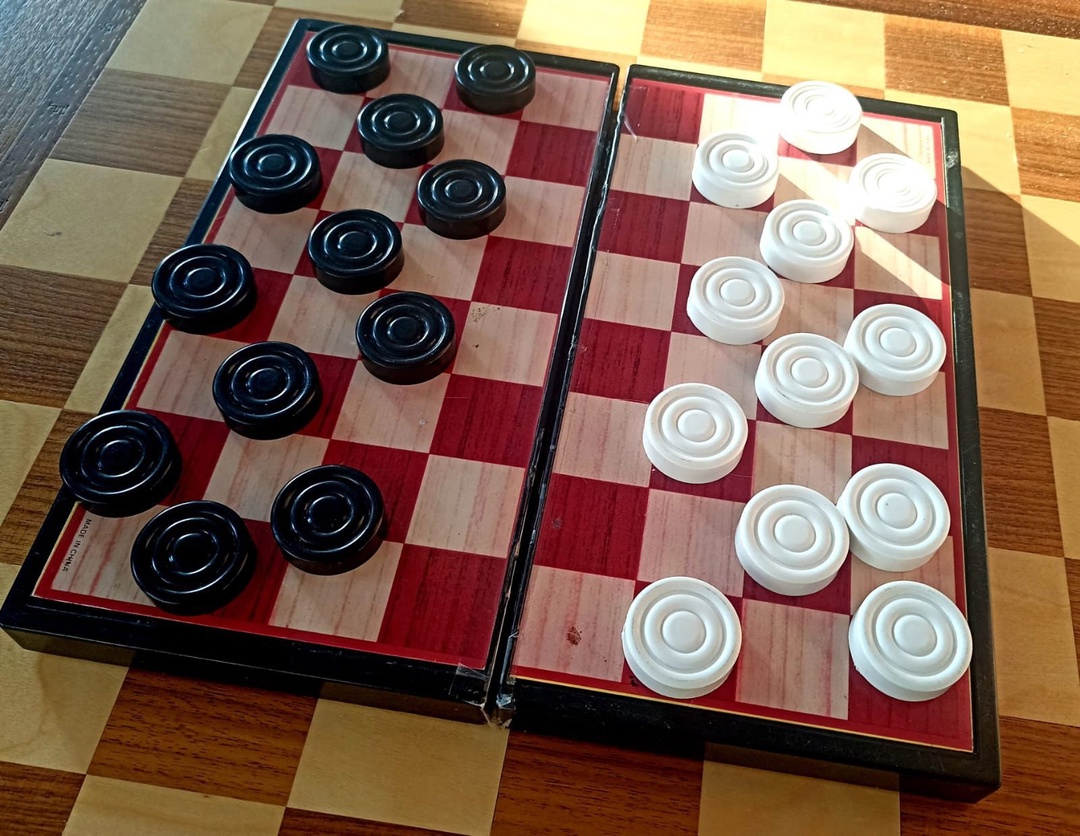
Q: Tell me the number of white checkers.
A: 12